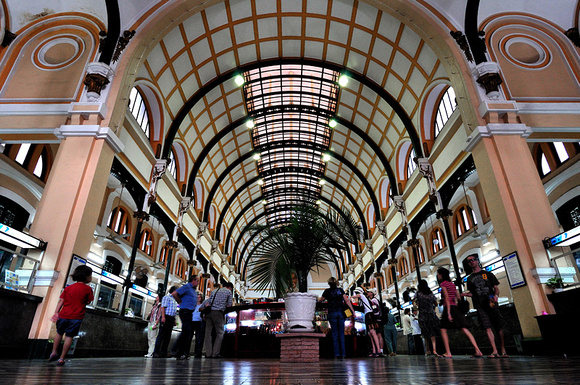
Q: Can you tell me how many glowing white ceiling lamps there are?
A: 10